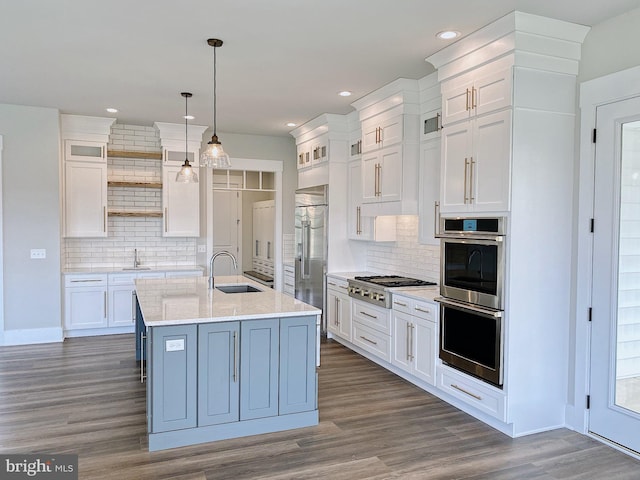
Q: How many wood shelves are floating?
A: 3